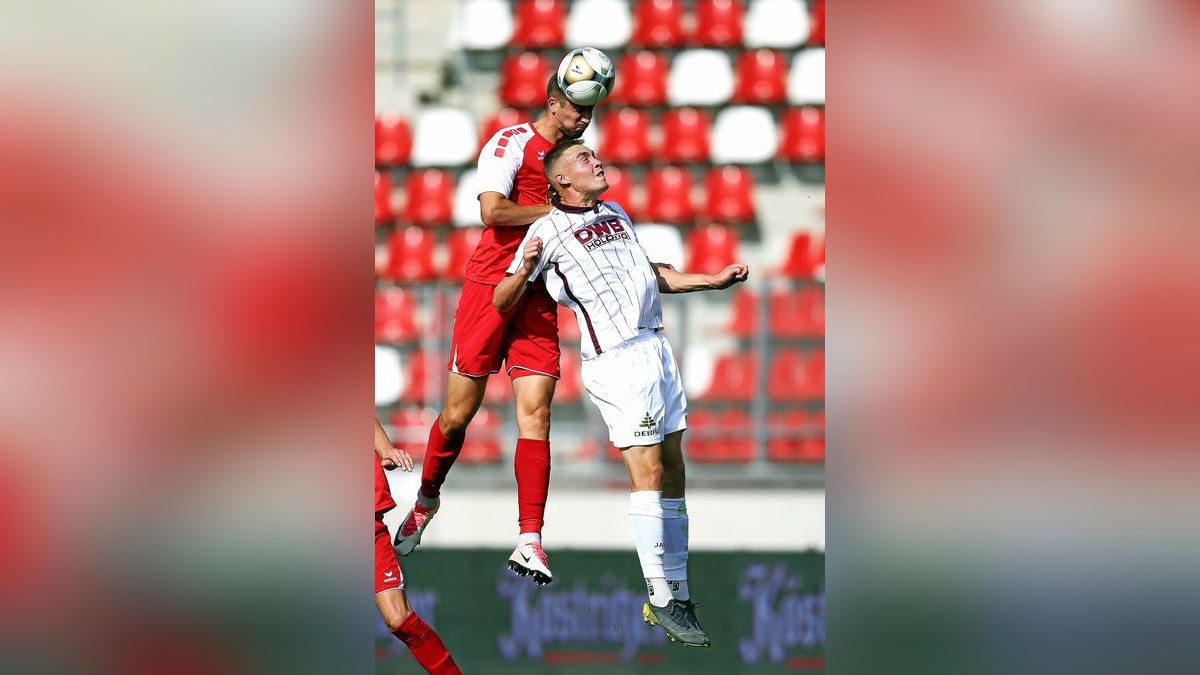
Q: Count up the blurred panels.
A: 2